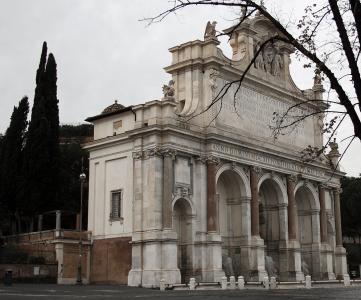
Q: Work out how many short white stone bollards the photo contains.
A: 9